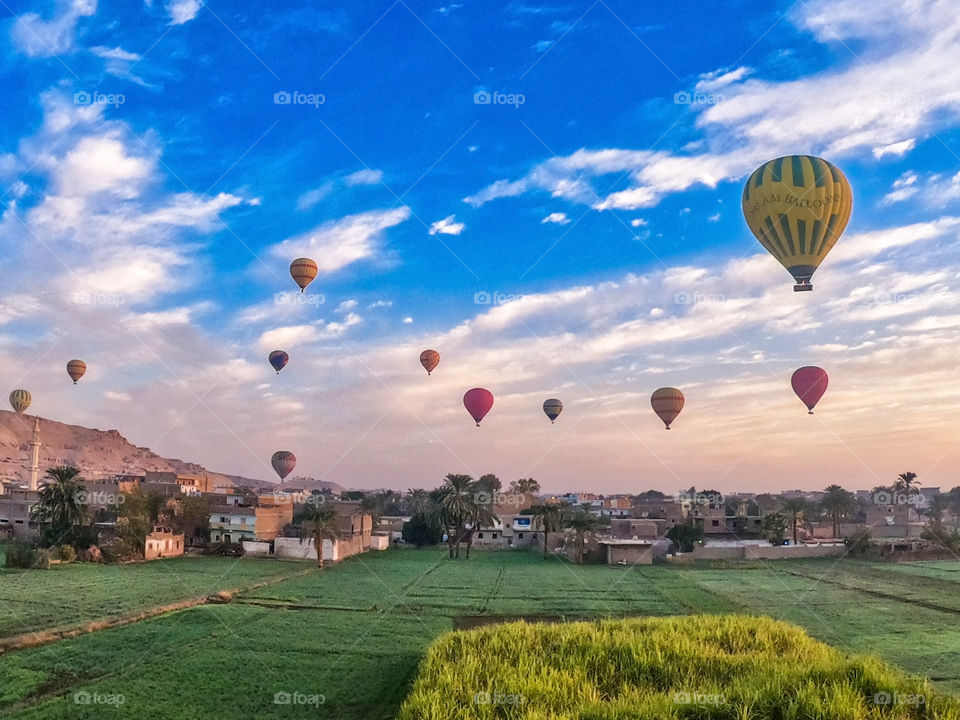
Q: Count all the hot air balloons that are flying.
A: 11